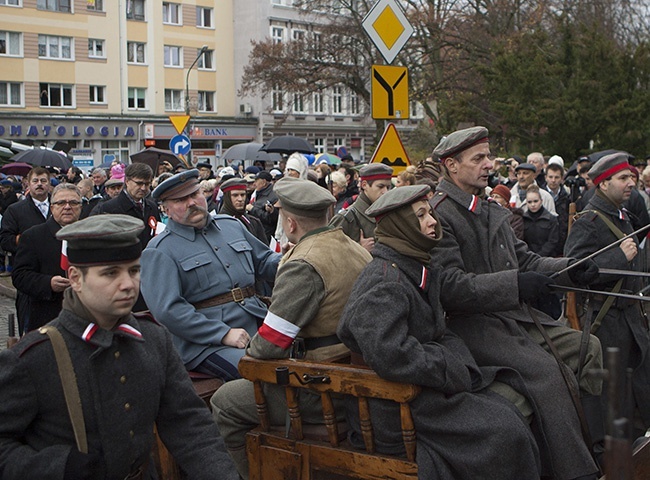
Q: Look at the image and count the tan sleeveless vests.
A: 1